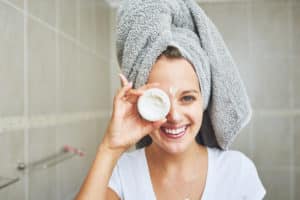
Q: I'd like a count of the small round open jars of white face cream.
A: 1